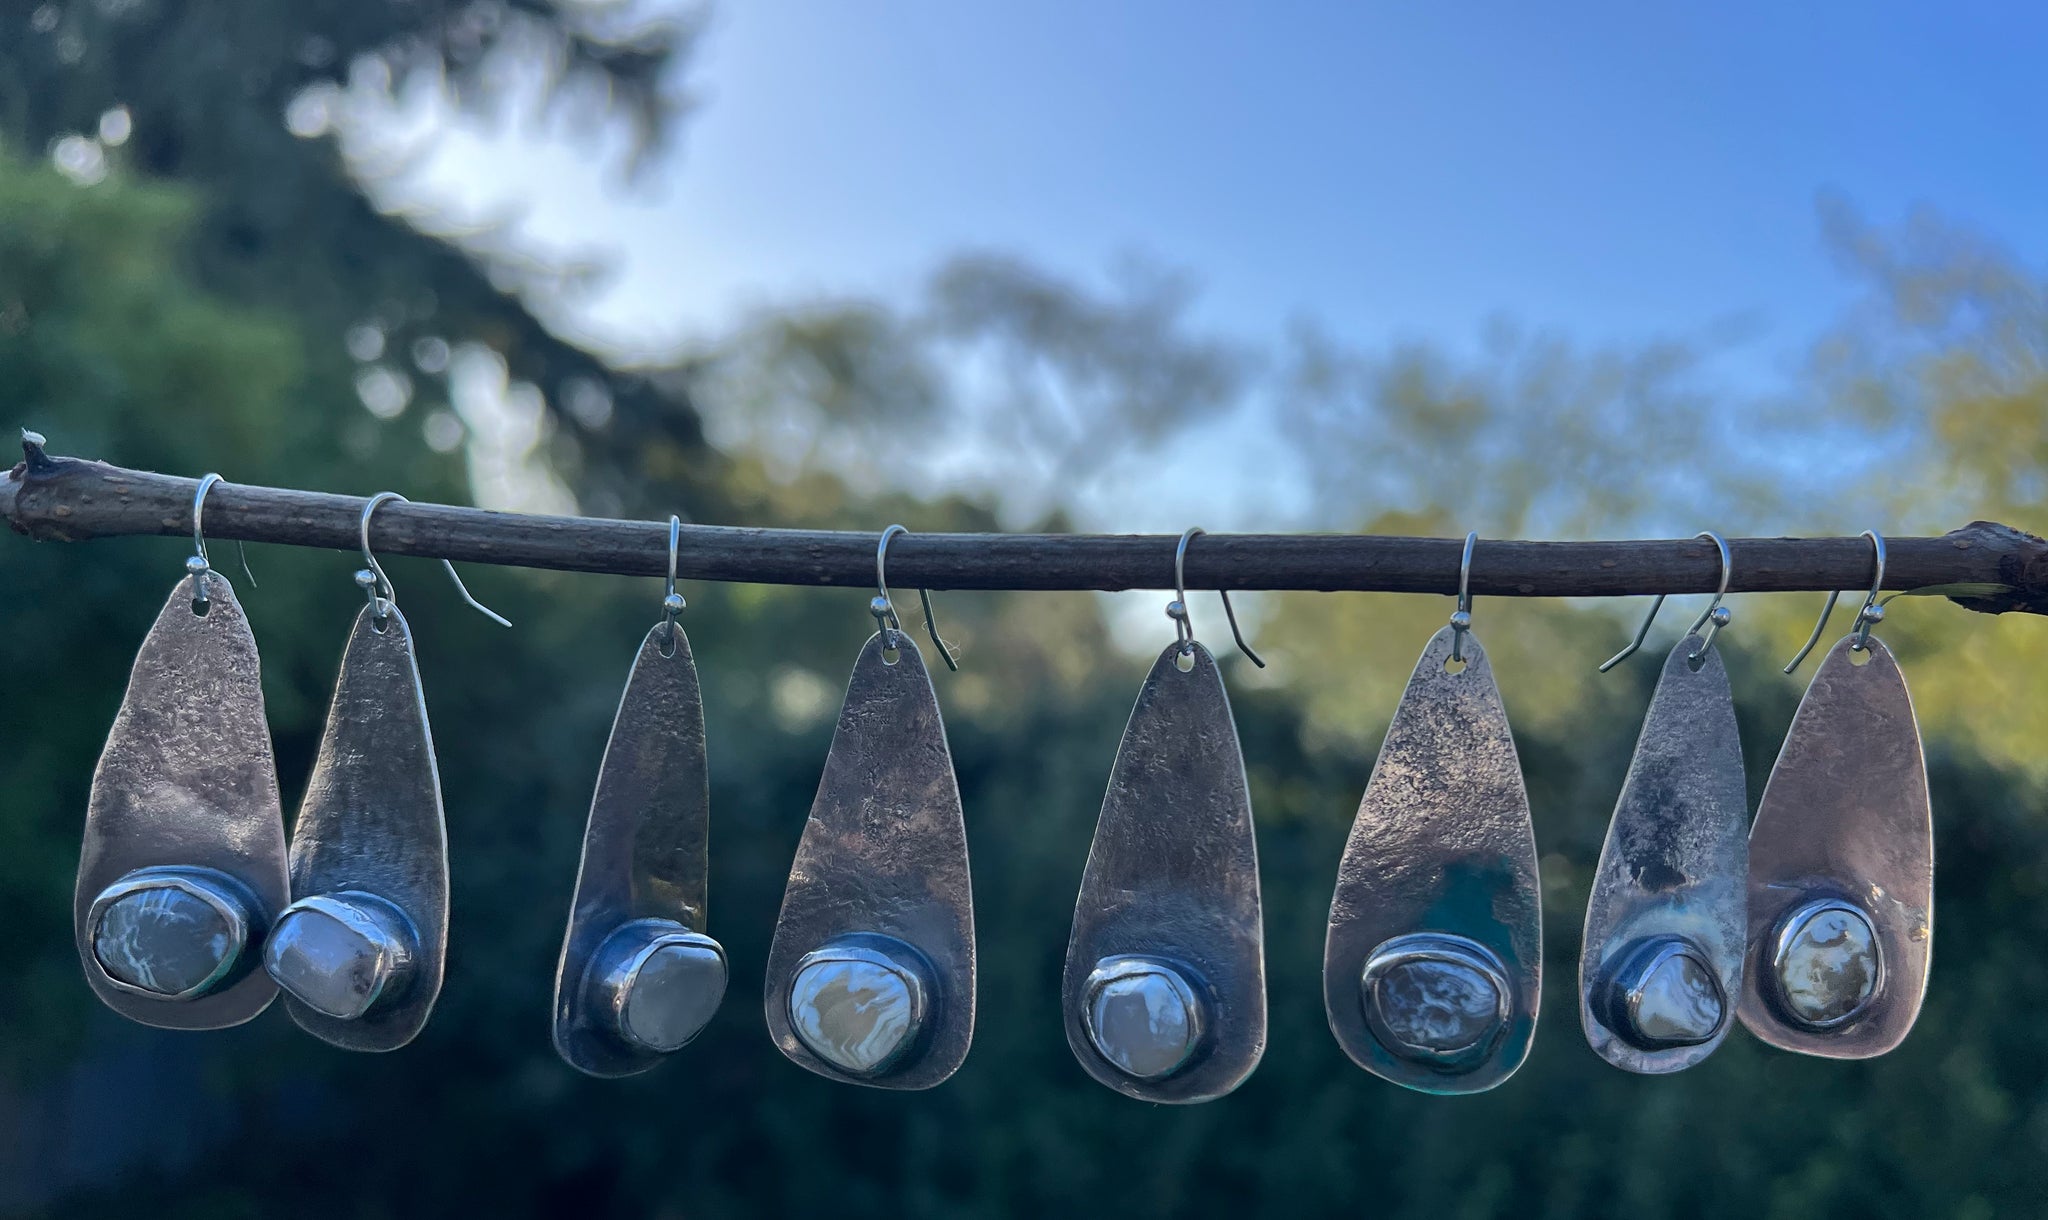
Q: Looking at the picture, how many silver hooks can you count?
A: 8